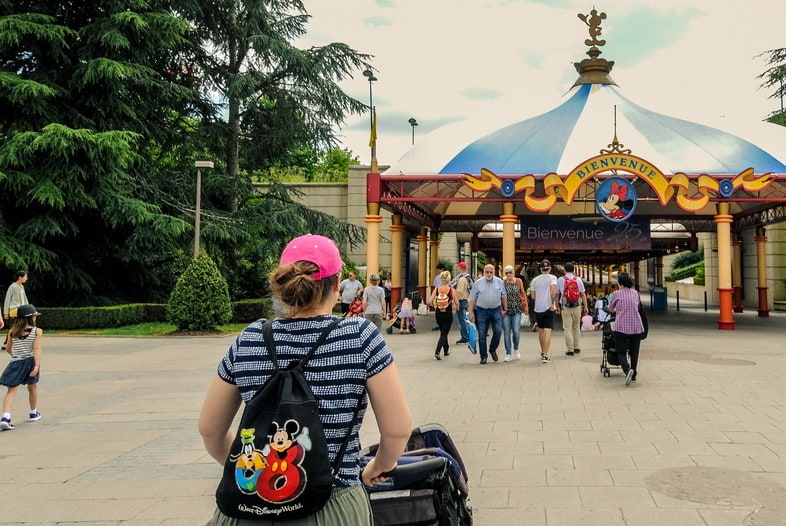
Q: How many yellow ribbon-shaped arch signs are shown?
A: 1